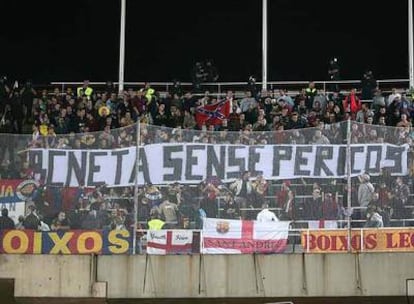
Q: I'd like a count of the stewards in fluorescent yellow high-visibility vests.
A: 4